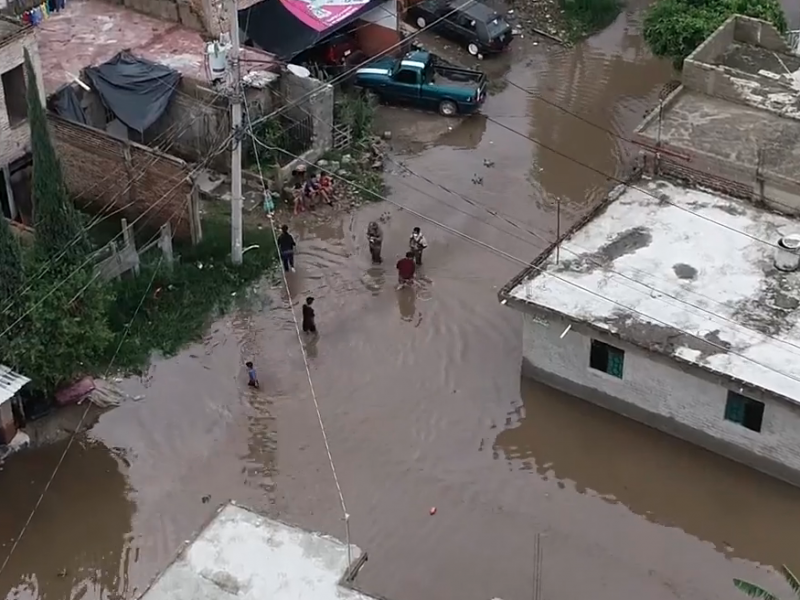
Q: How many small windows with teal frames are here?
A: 2